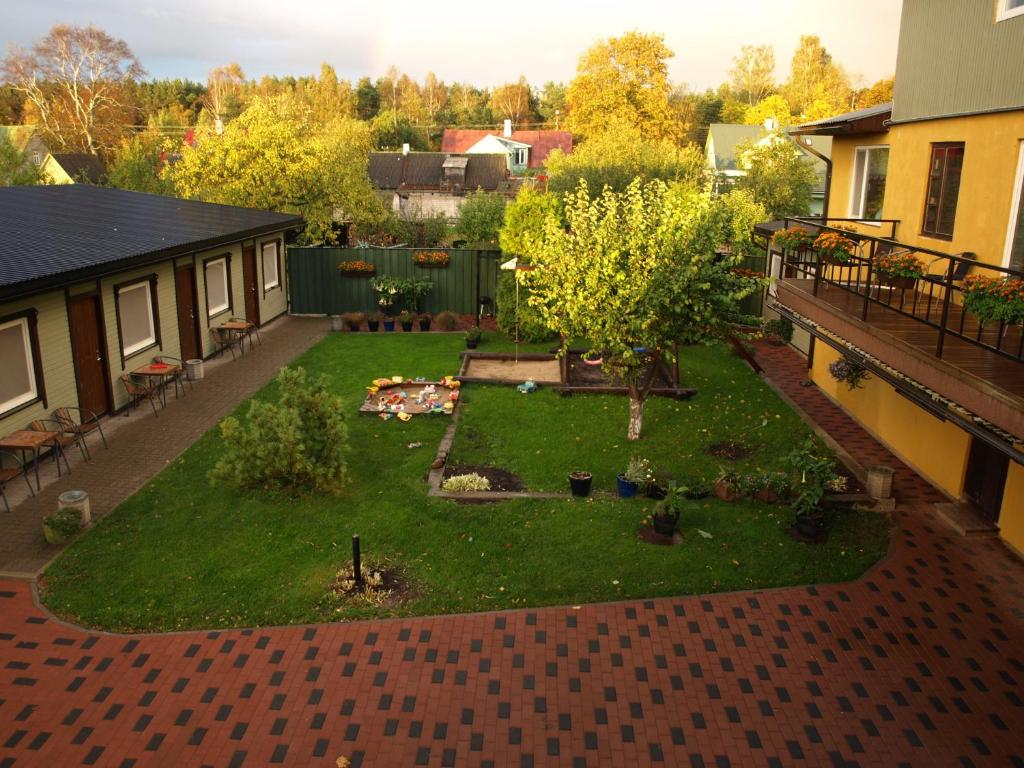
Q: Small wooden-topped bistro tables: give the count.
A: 3